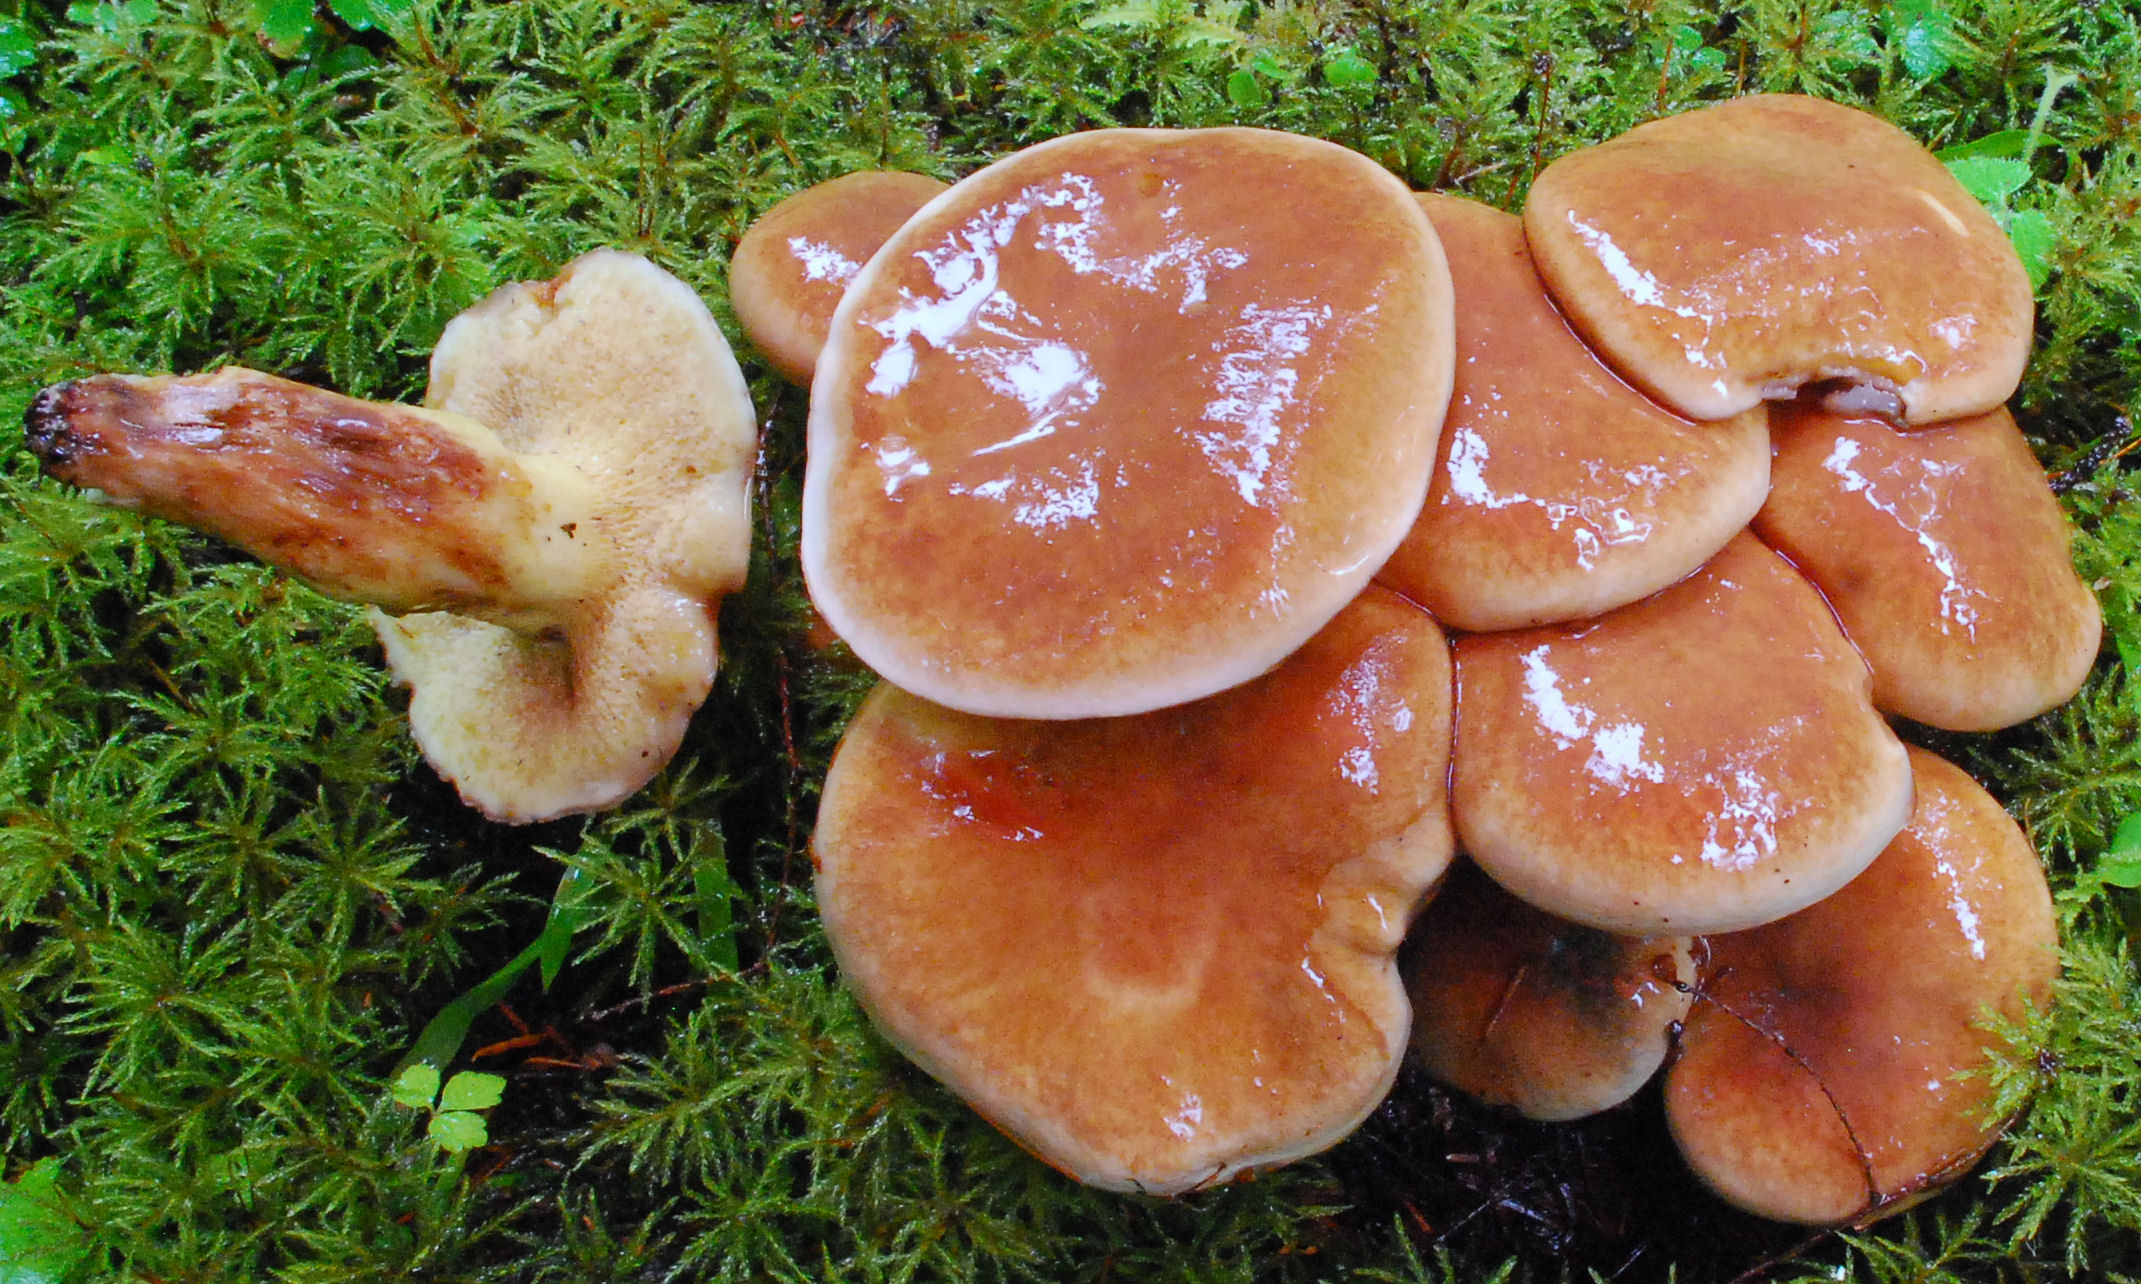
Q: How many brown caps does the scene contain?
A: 9